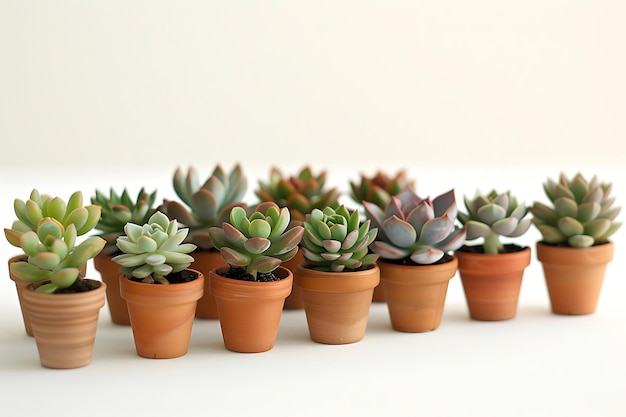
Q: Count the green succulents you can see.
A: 11